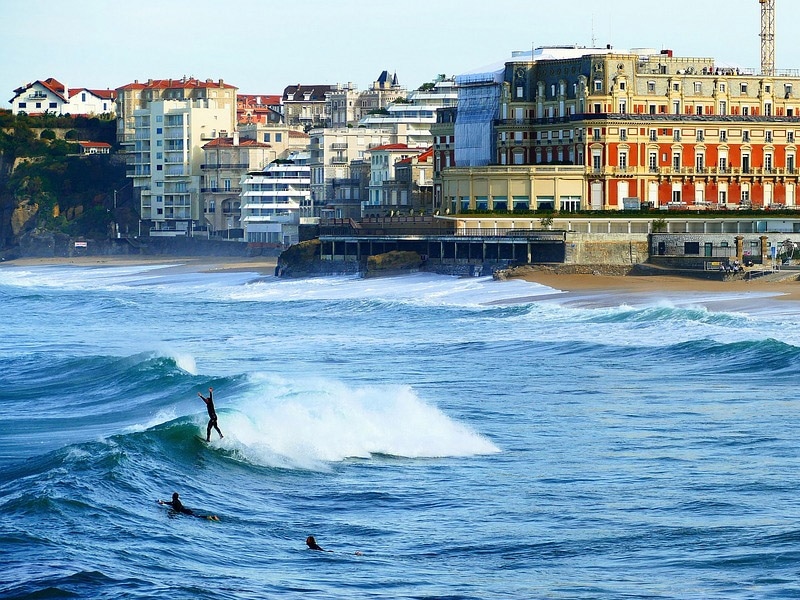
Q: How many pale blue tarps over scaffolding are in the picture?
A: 1